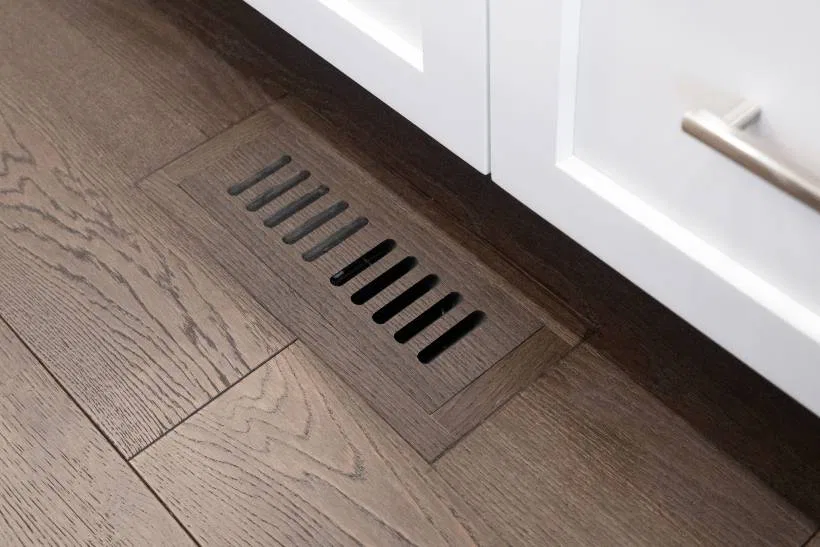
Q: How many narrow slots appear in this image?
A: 10